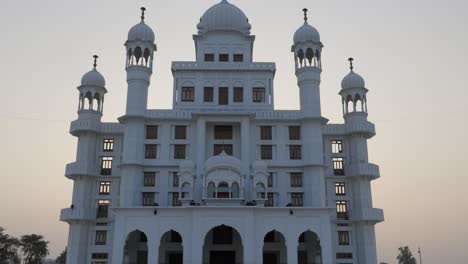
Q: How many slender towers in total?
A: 4